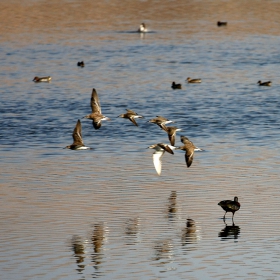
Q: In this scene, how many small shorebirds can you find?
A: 7